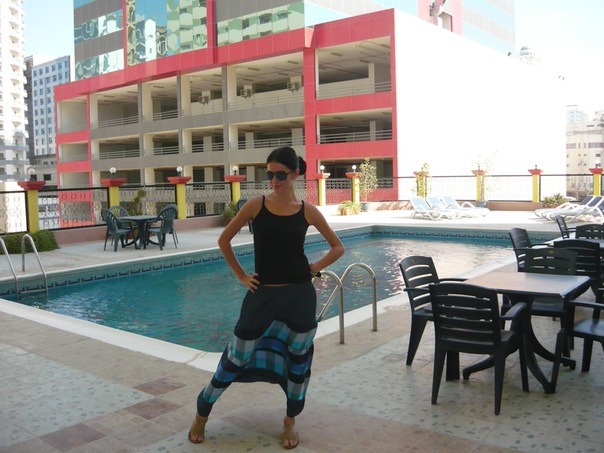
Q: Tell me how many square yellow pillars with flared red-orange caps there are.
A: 10